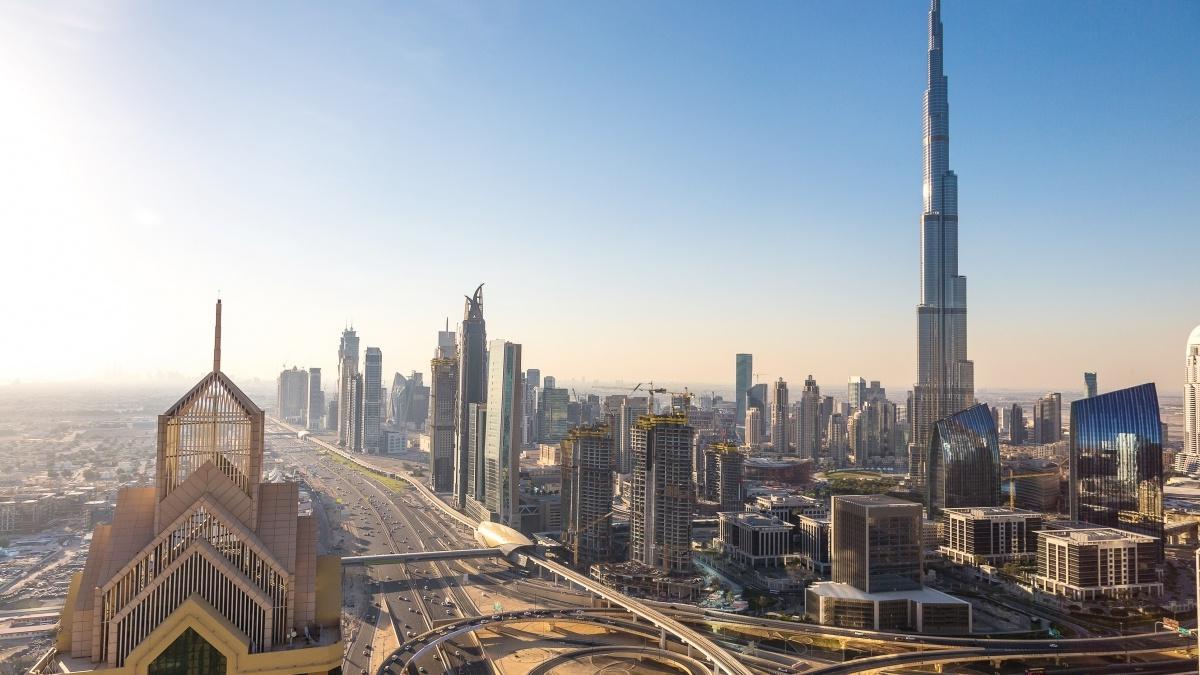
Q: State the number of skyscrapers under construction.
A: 4